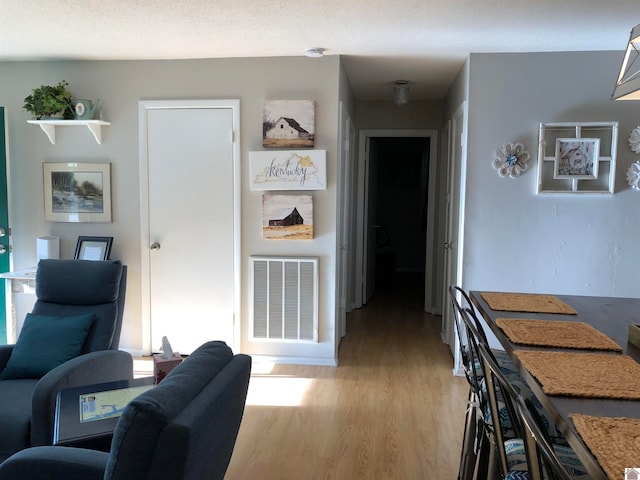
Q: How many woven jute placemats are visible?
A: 4